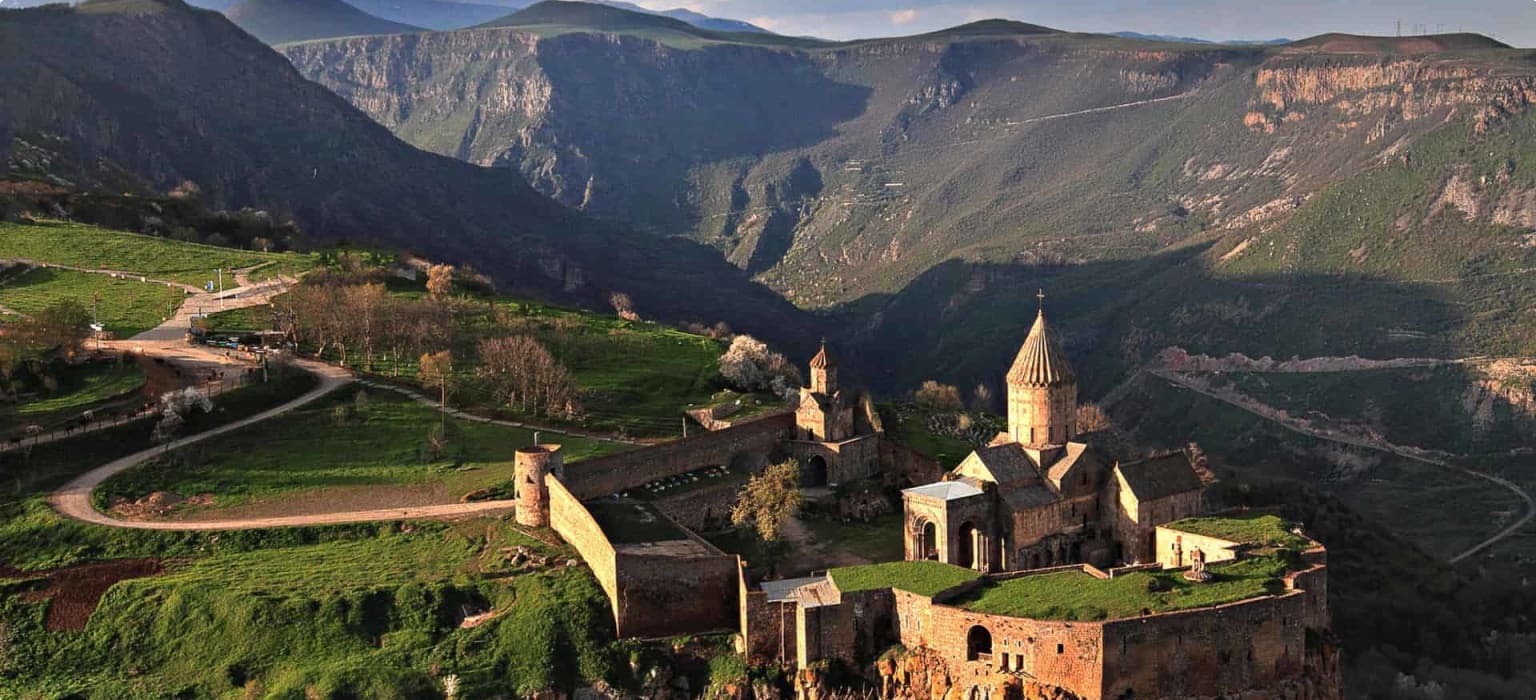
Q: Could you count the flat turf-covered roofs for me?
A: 3